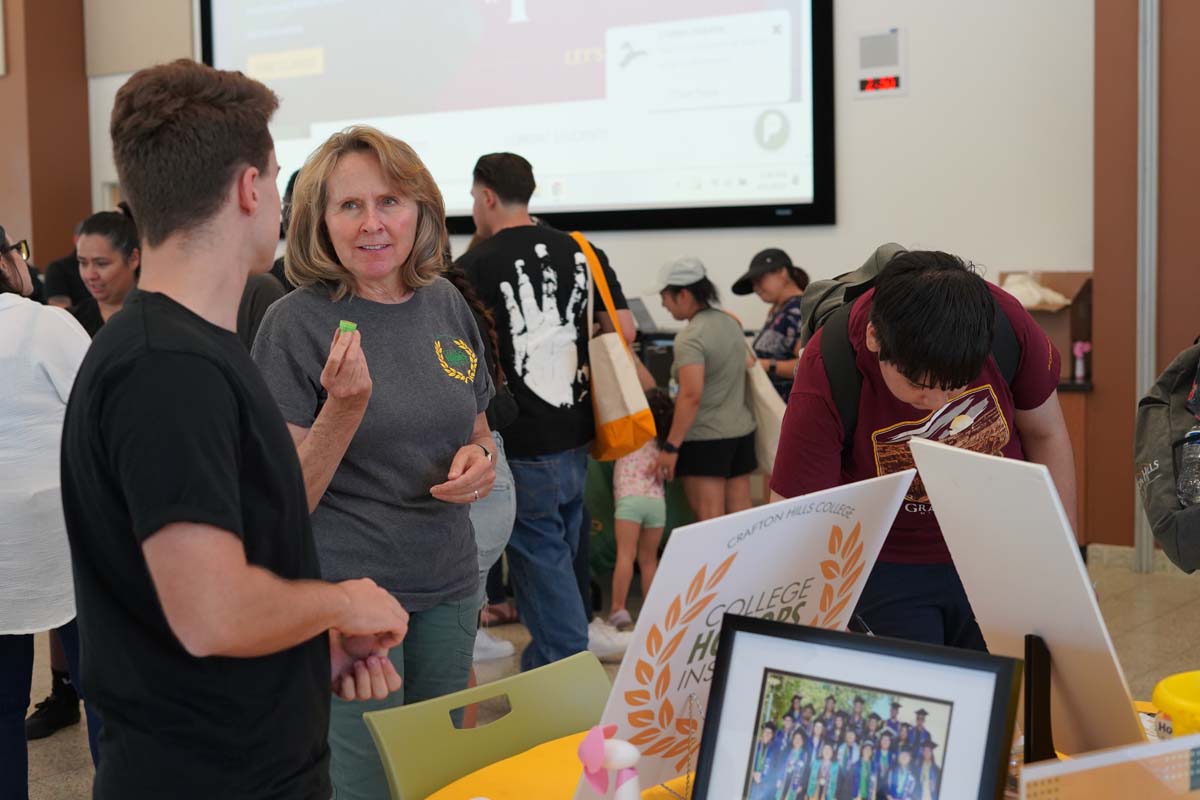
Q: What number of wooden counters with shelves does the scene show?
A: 1